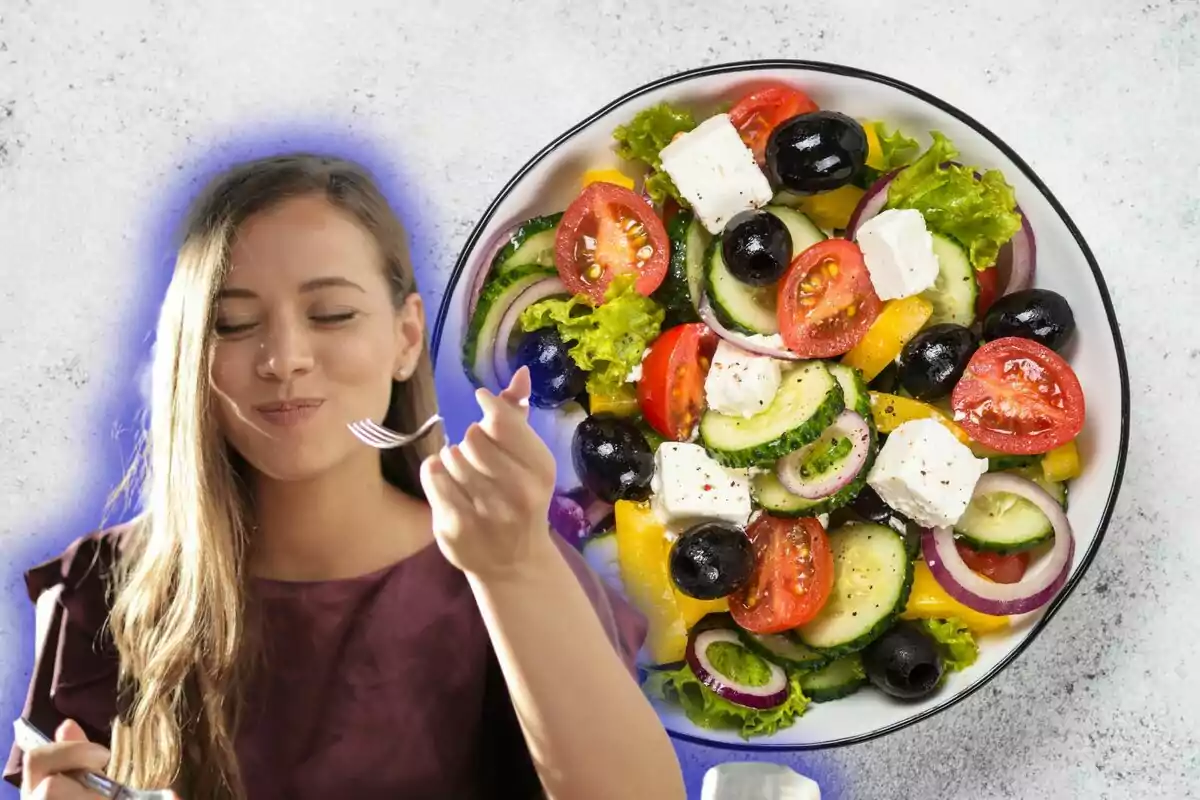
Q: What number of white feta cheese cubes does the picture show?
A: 5